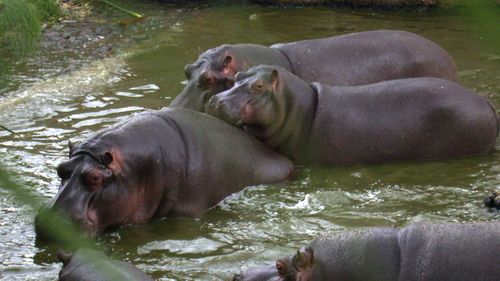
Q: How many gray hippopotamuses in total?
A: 5